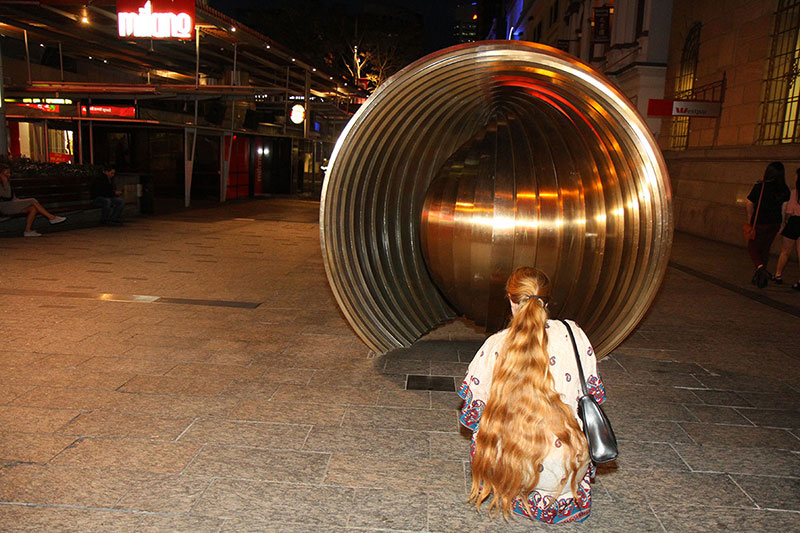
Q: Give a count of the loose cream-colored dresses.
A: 1